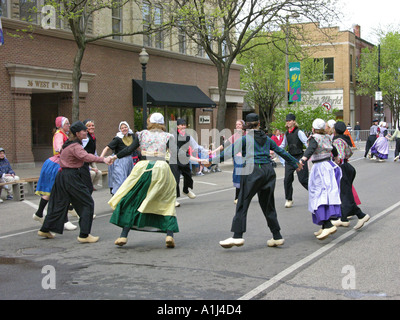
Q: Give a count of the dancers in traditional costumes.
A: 12